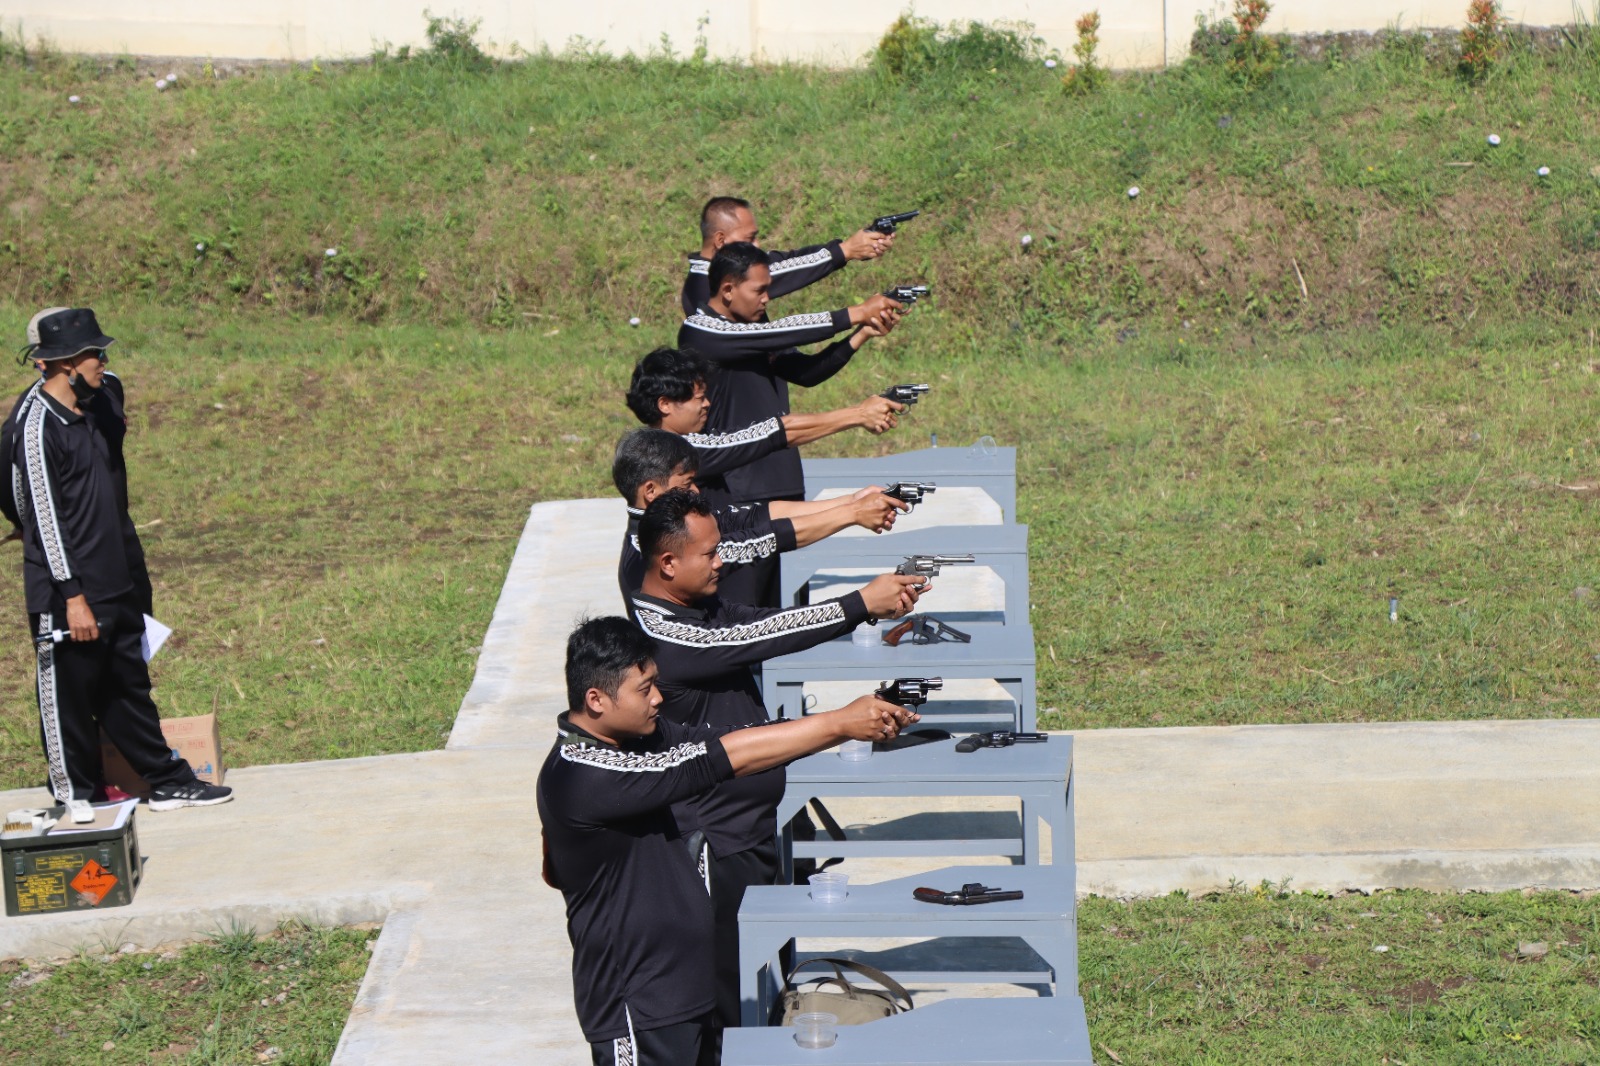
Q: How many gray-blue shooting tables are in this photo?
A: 6